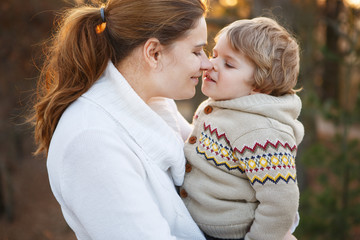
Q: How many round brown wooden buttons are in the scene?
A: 4